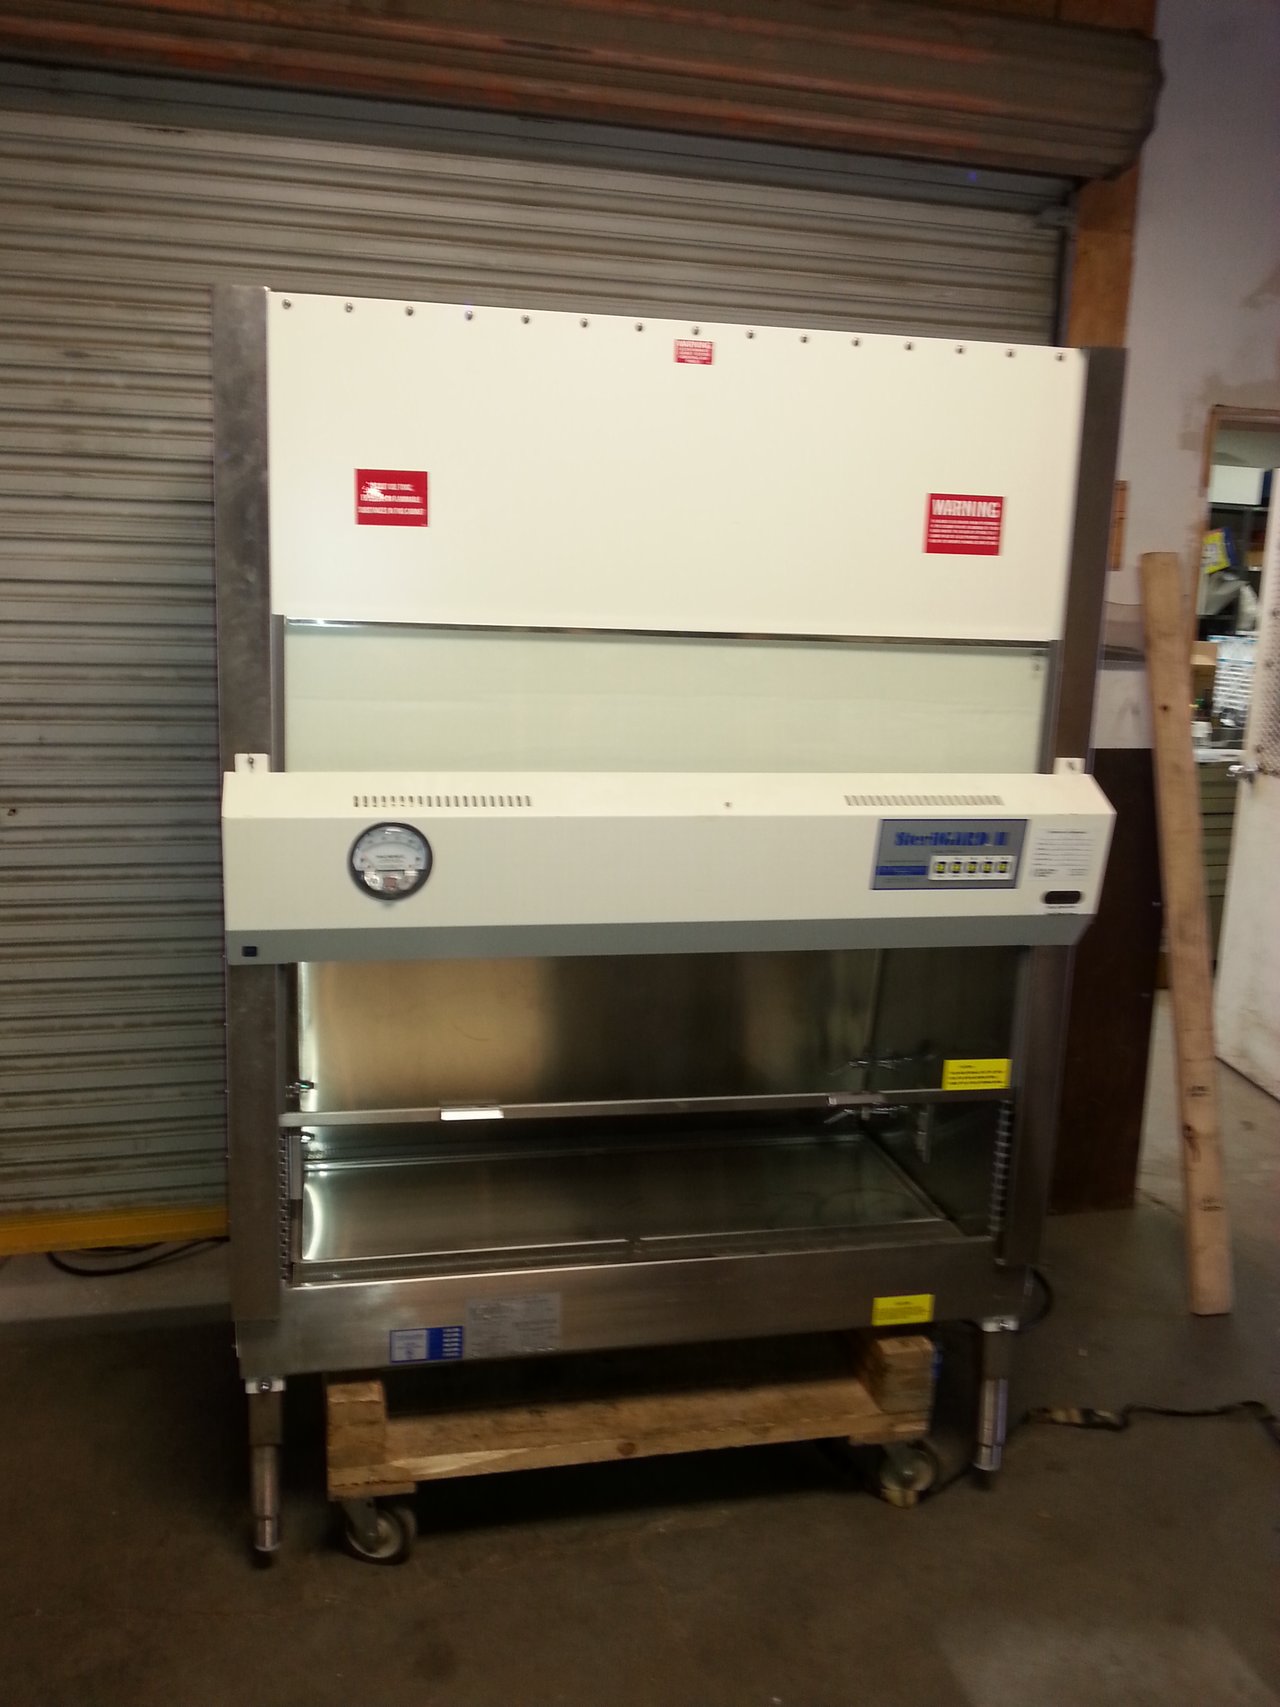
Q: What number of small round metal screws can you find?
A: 15